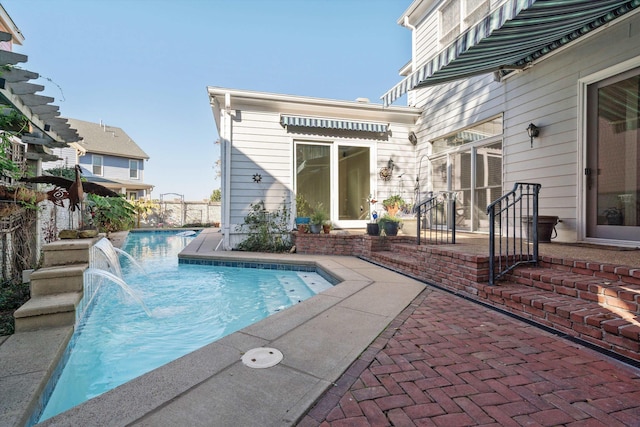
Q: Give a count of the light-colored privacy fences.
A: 1